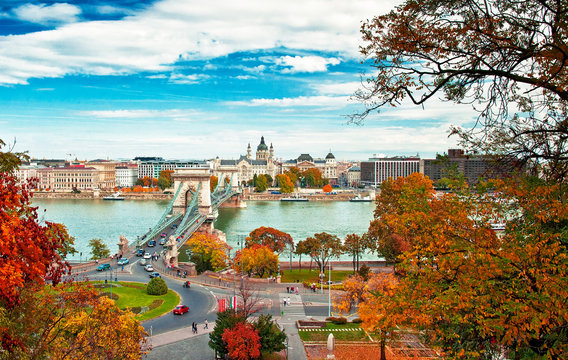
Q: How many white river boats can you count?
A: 3